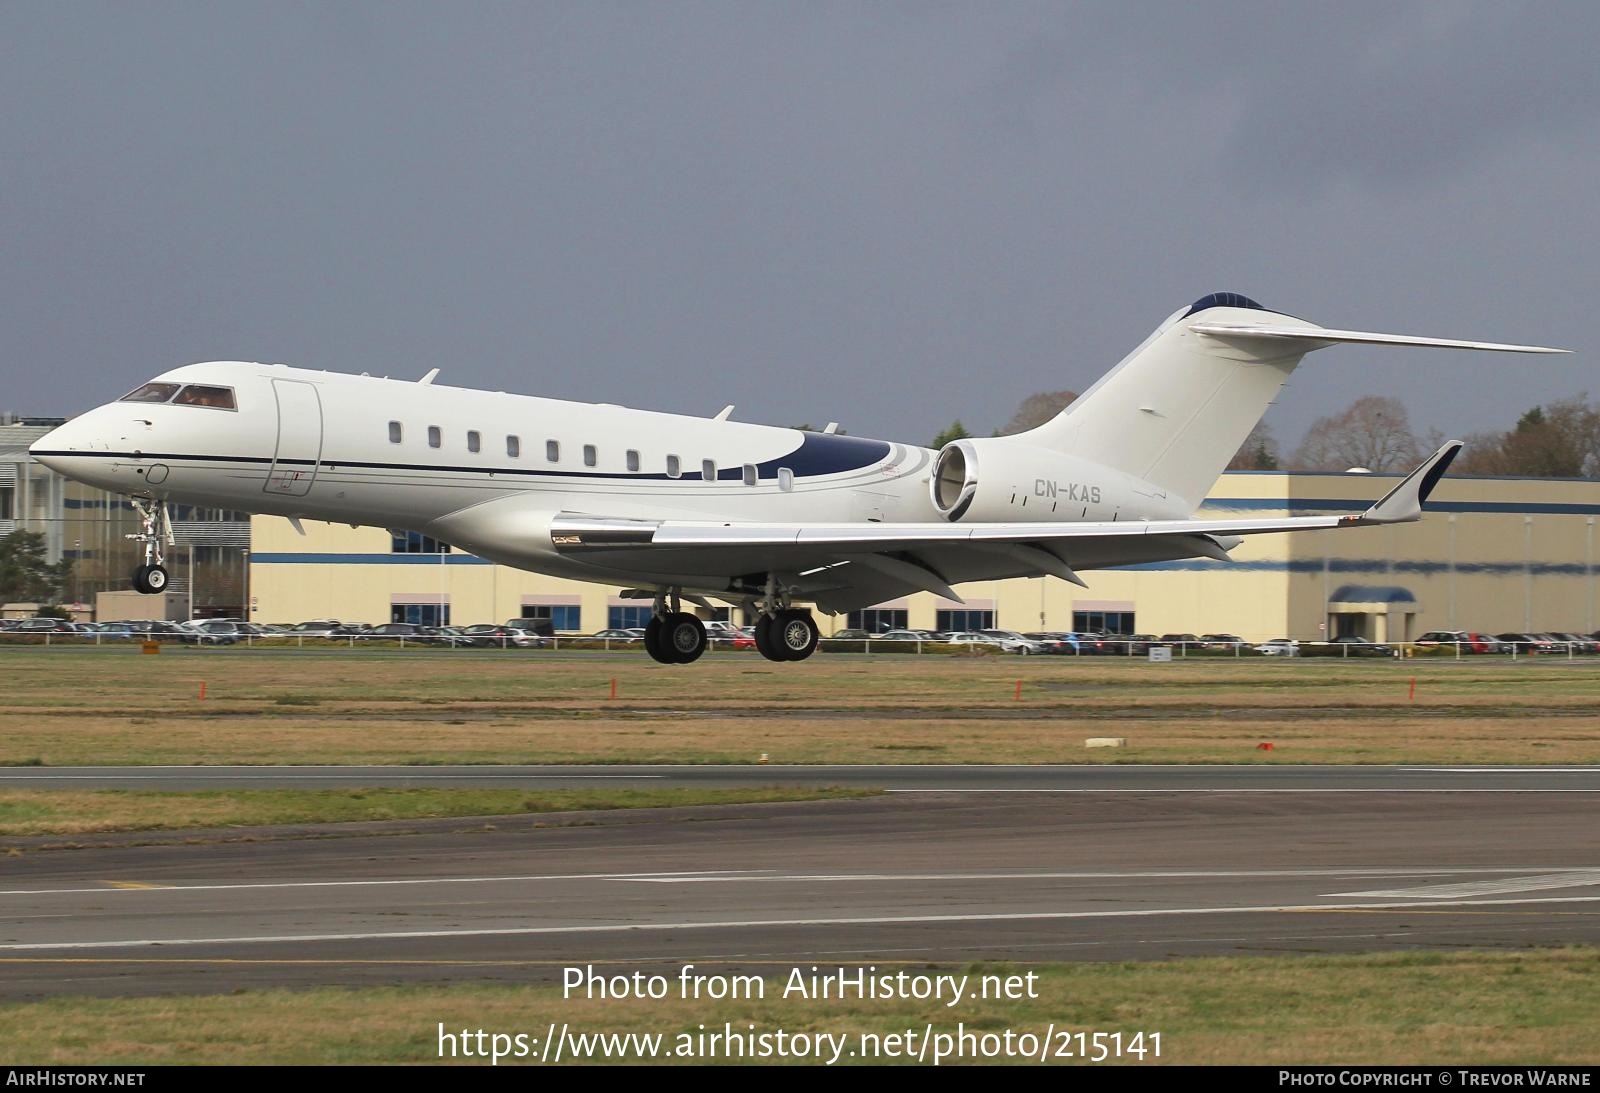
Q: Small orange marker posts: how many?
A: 4